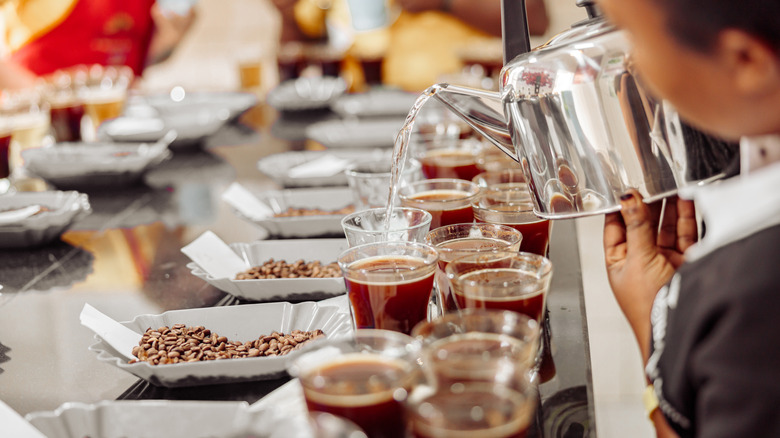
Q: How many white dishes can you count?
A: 12